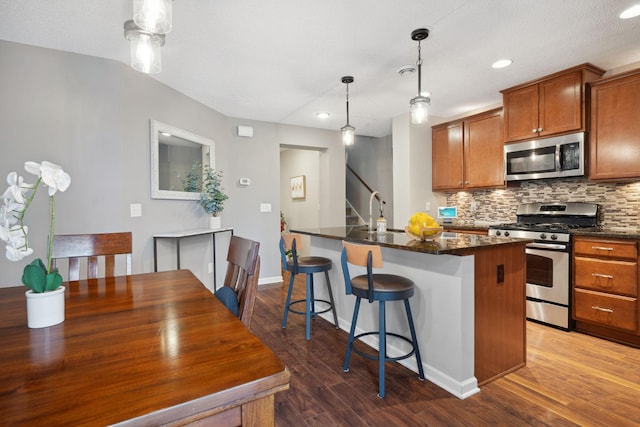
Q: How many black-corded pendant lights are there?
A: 2